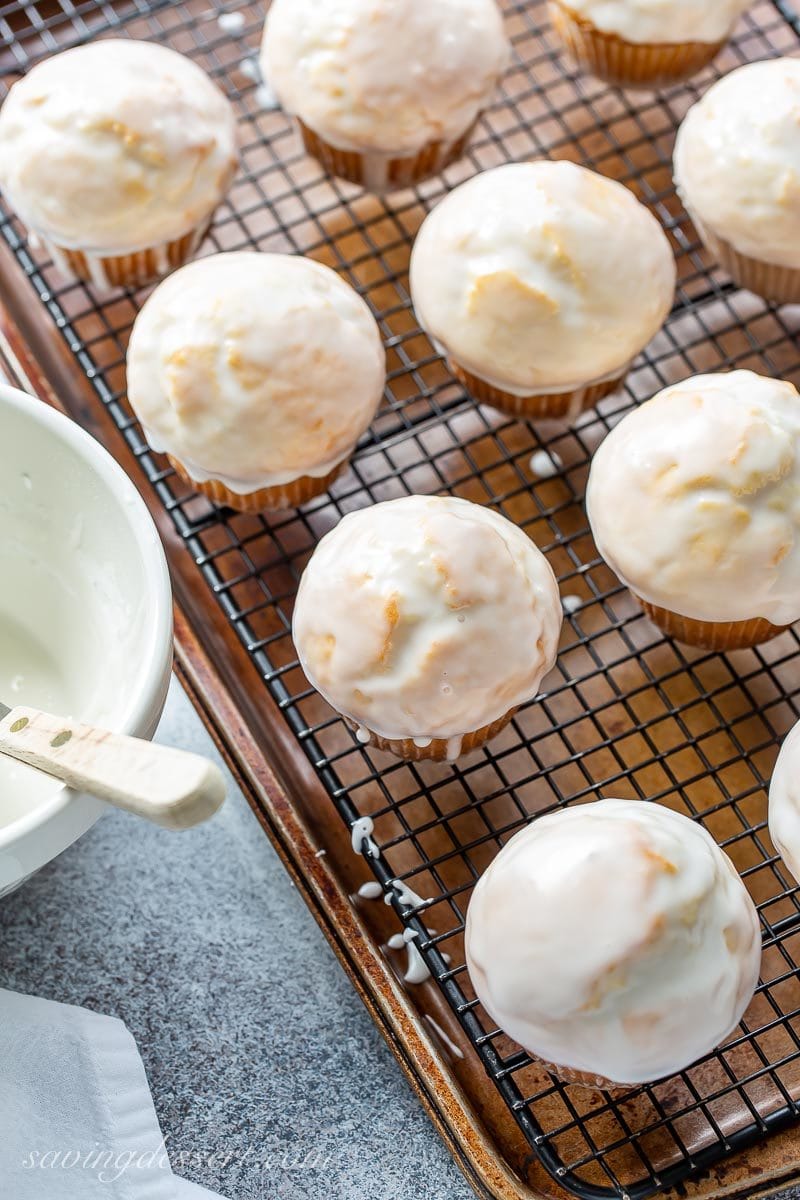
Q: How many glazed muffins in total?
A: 10